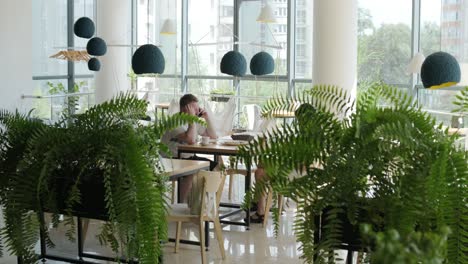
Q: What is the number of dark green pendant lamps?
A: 7